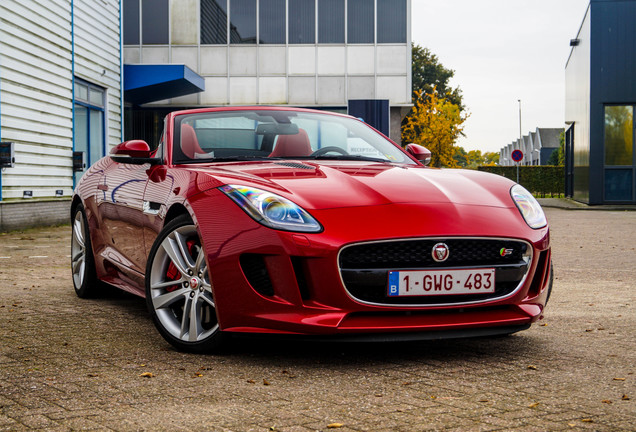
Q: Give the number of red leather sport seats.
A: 2